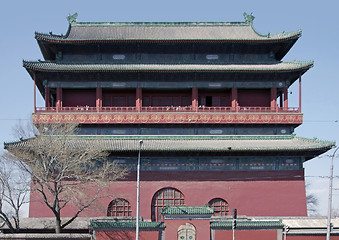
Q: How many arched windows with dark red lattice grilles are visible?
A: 3